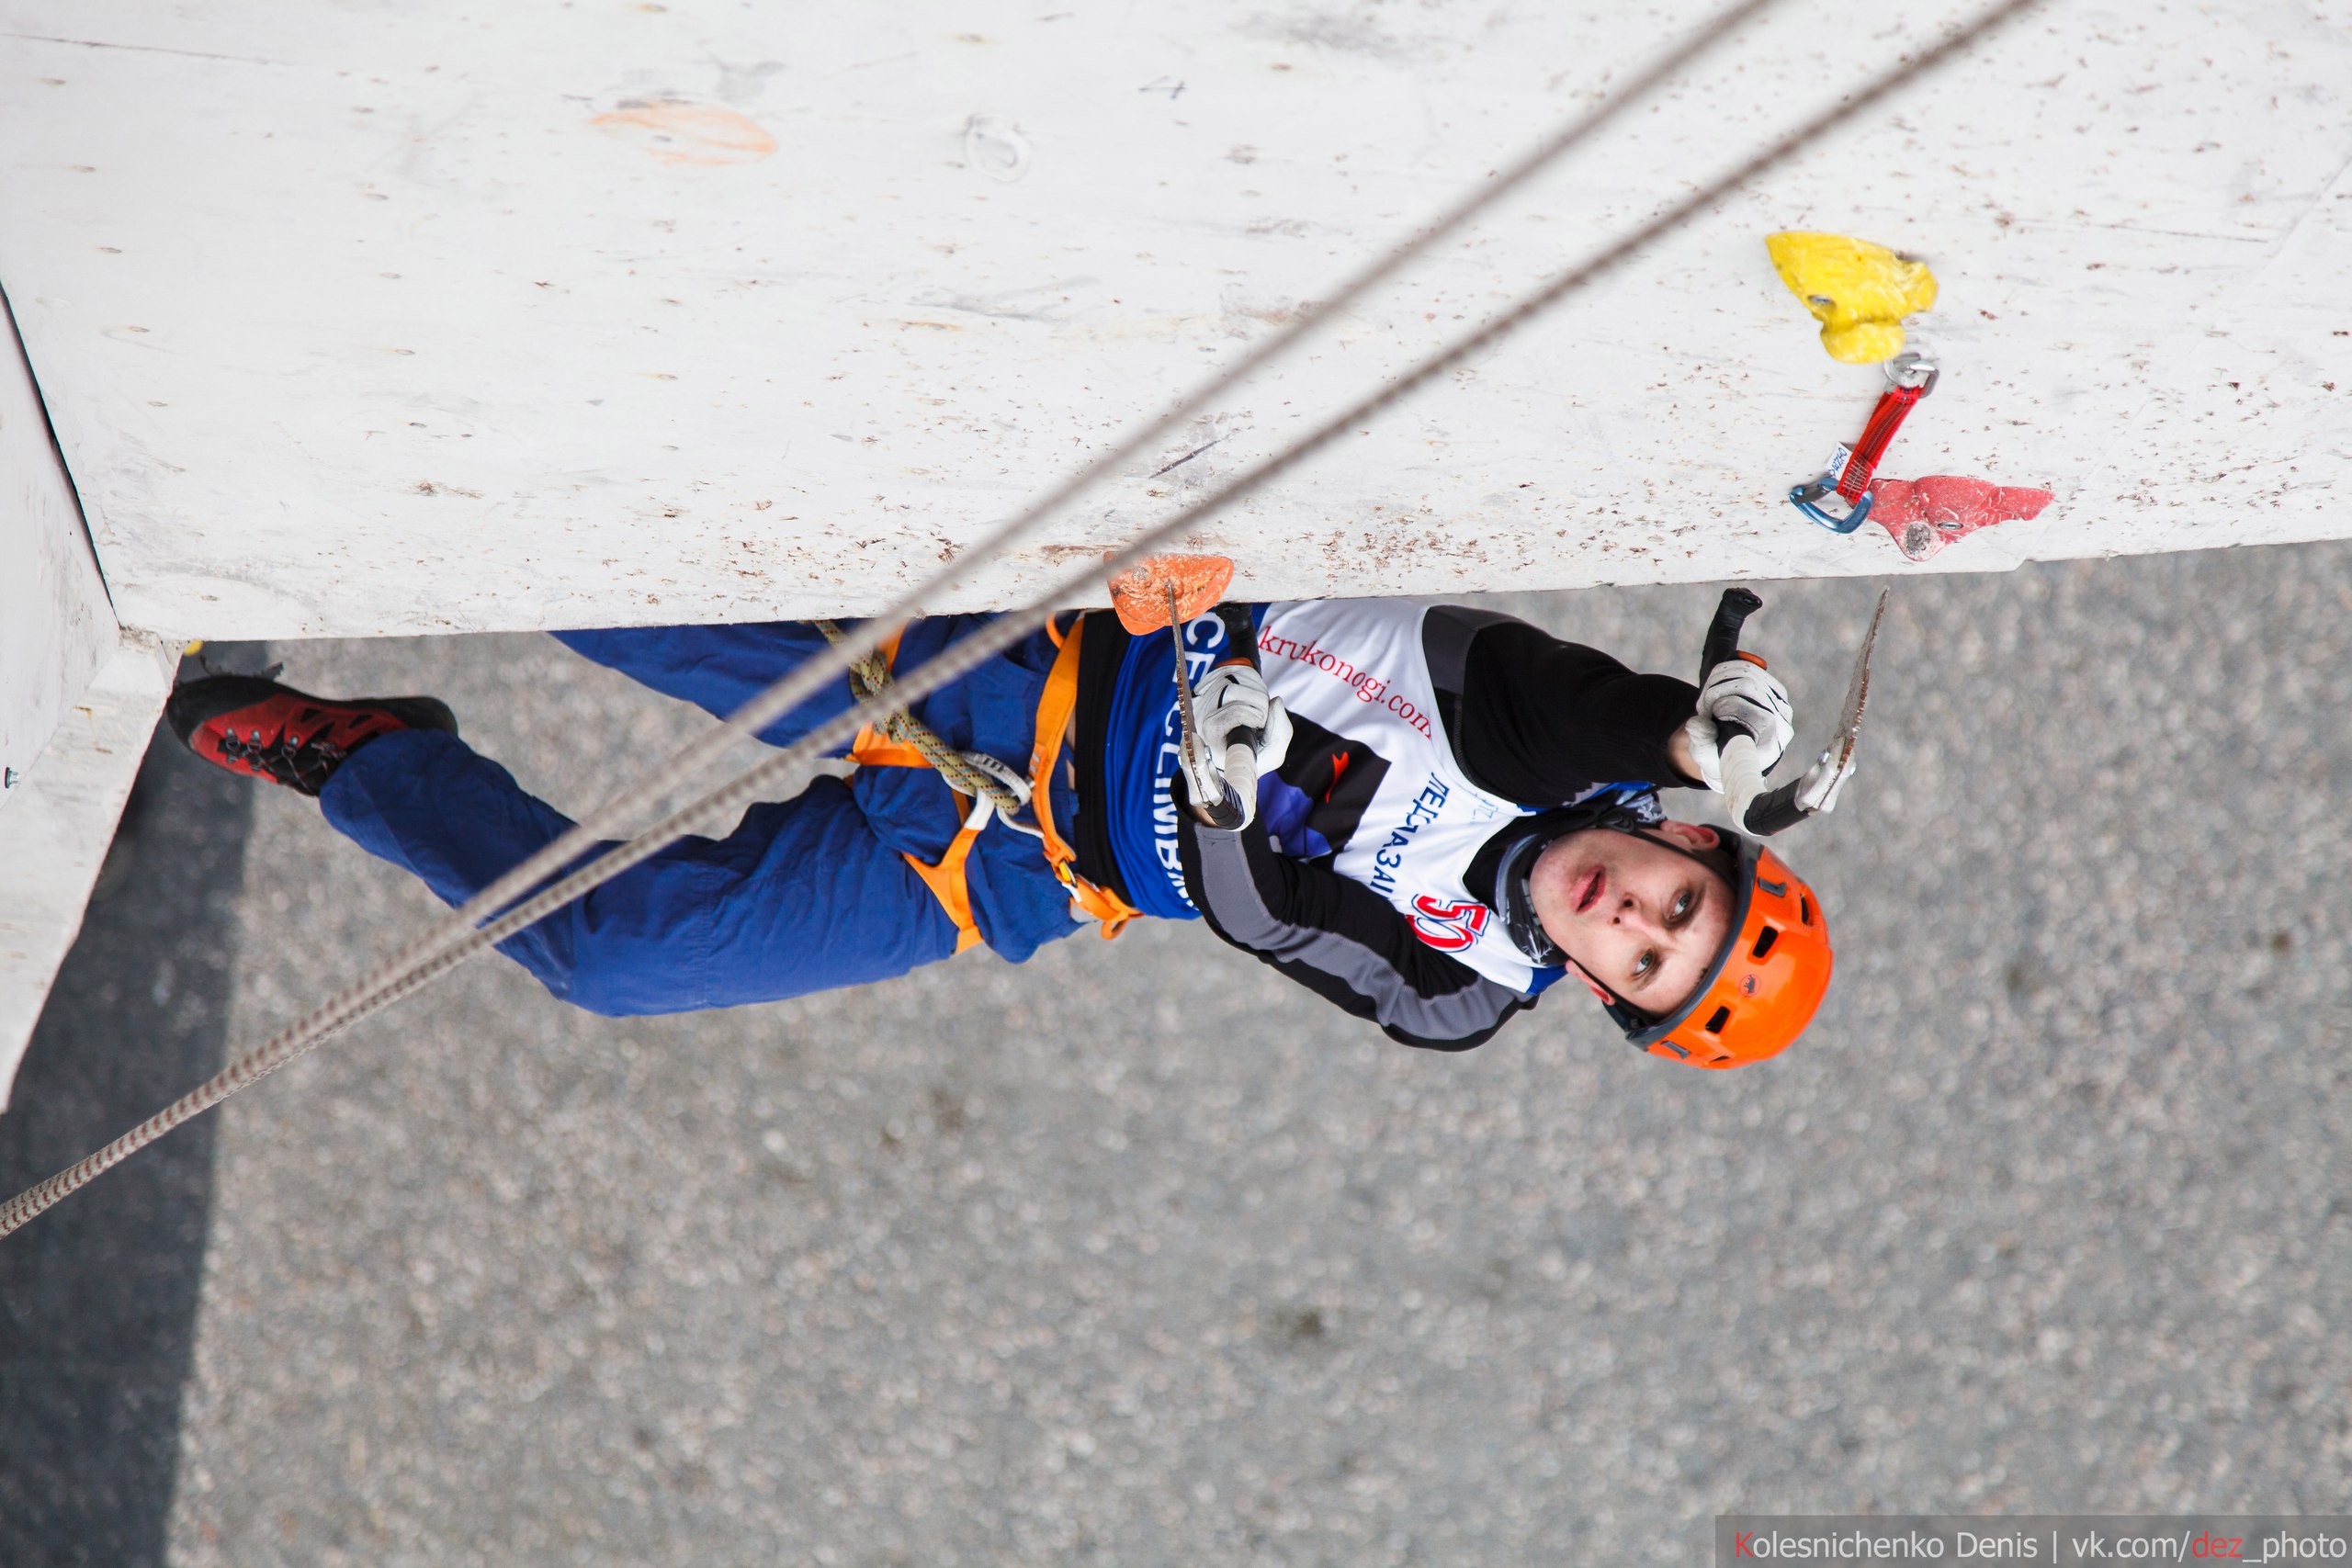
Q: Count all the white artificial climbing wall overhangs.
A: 1